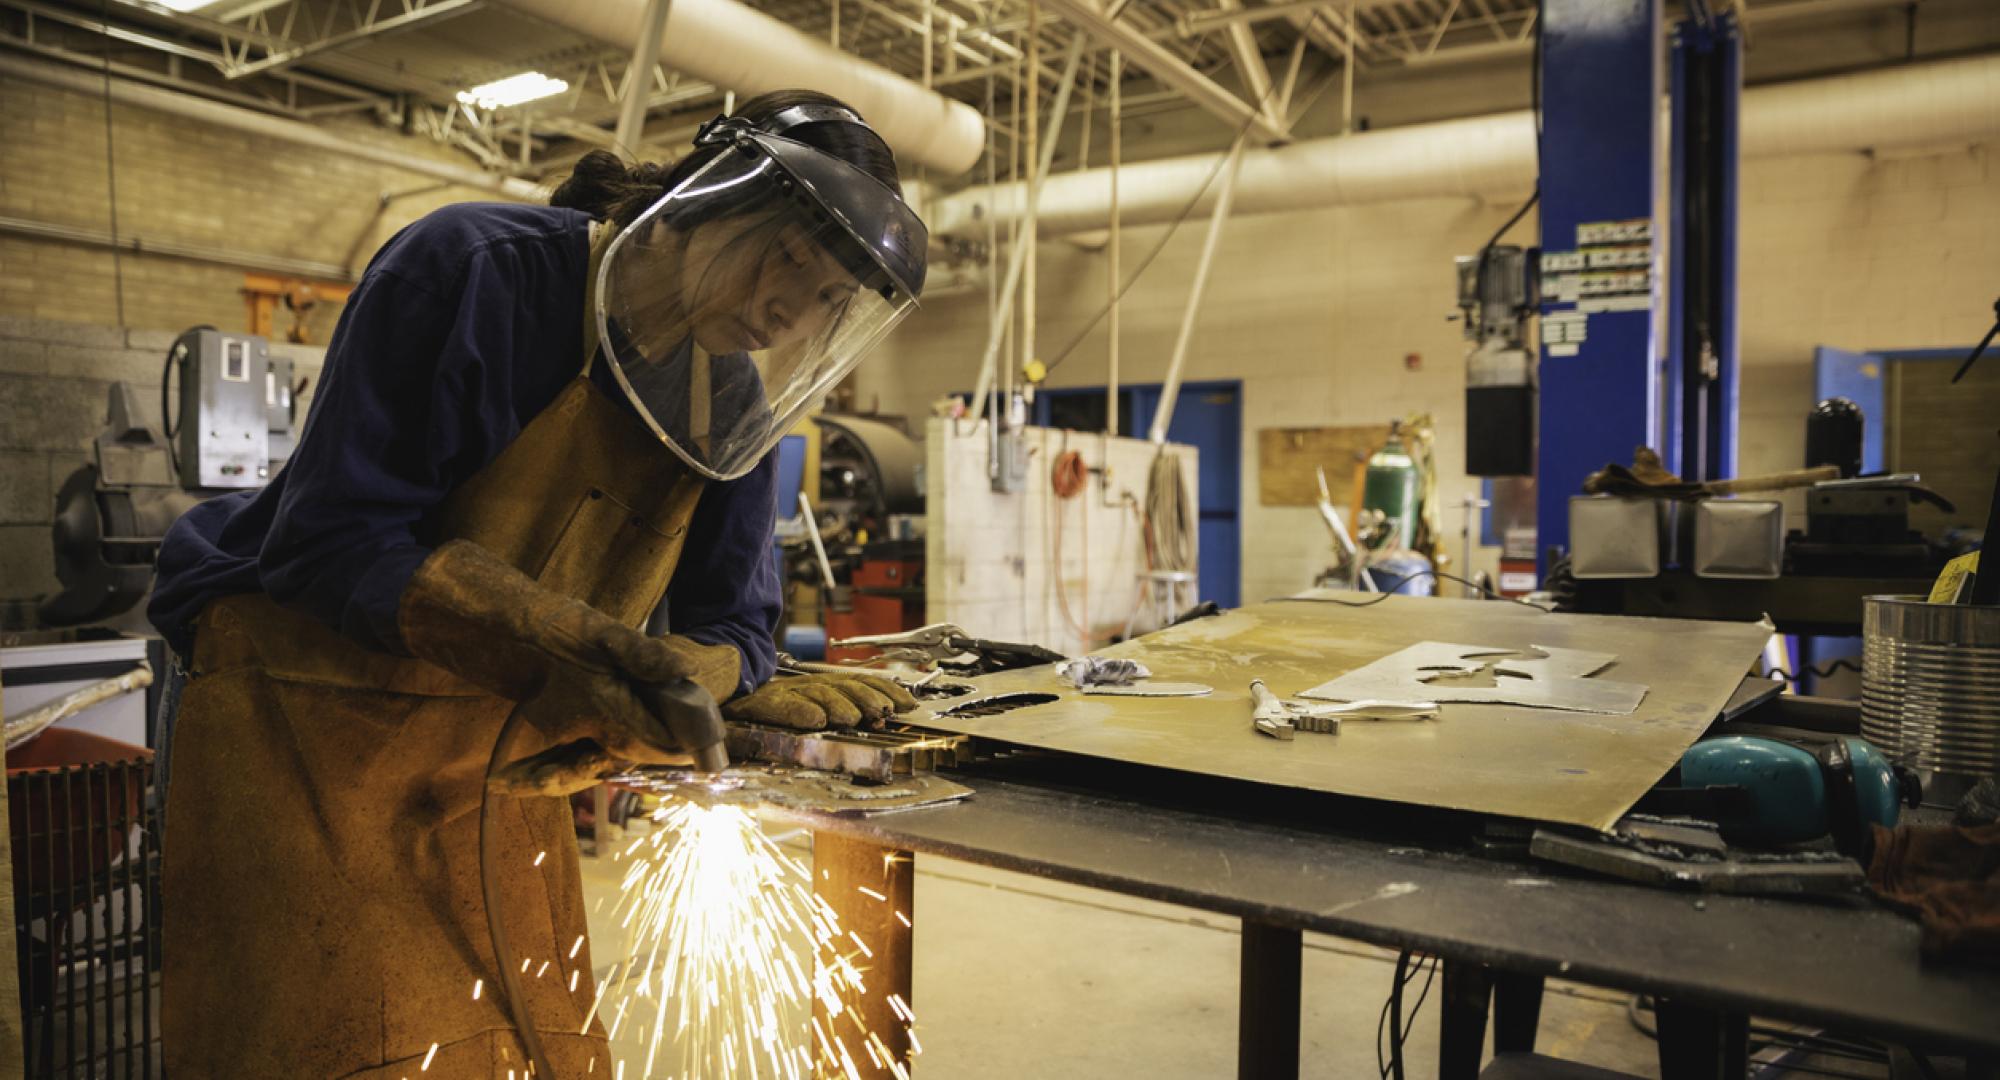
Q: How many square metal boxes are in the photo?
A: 2